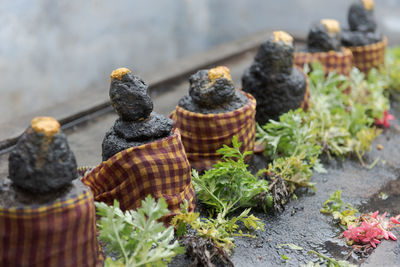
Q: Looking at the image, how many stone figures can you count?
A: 6